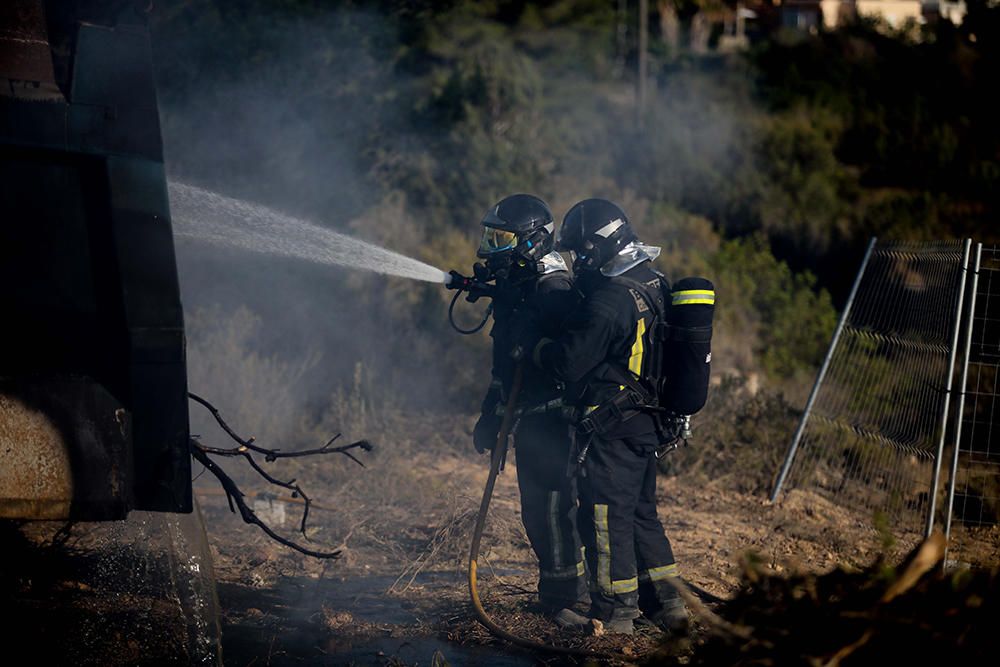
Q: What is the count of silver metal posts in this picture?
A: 3